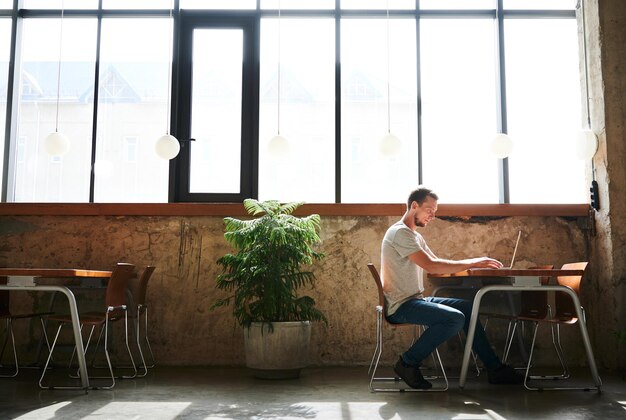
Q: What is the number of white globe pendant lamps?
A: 6